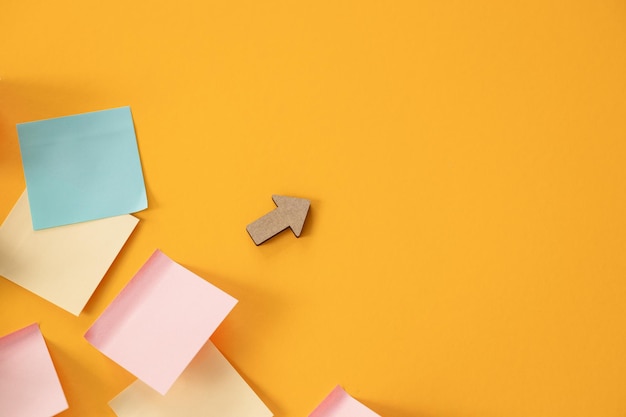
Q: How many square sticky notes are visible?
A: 6